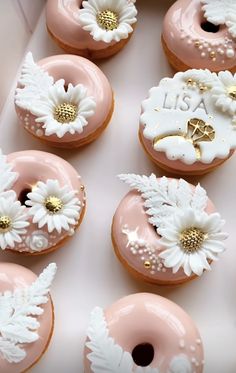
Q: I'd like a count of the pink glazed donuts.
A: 8